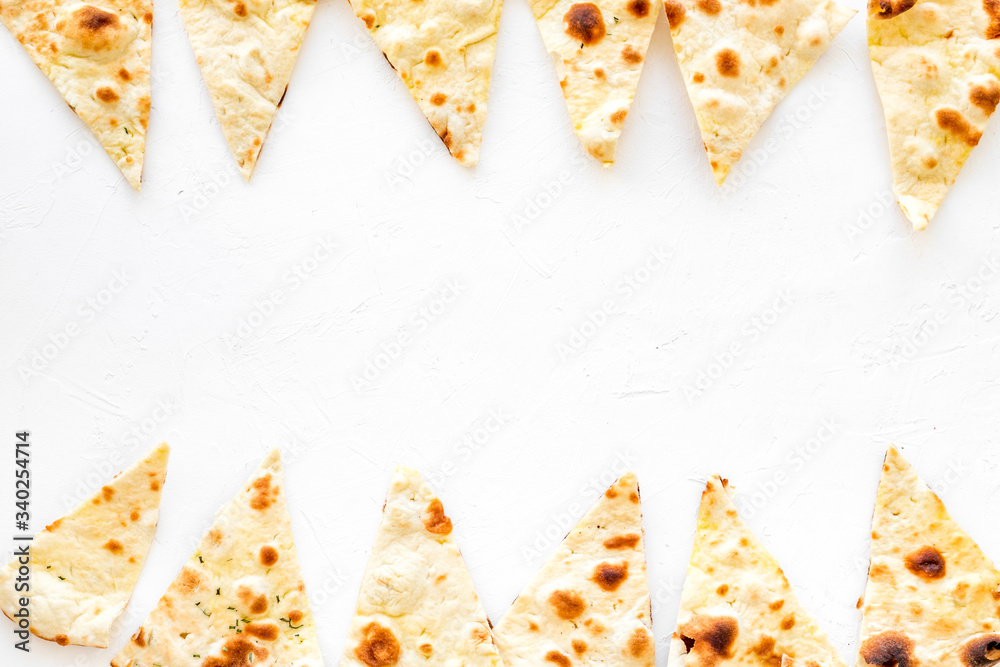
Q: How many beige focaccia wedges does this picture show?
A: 12